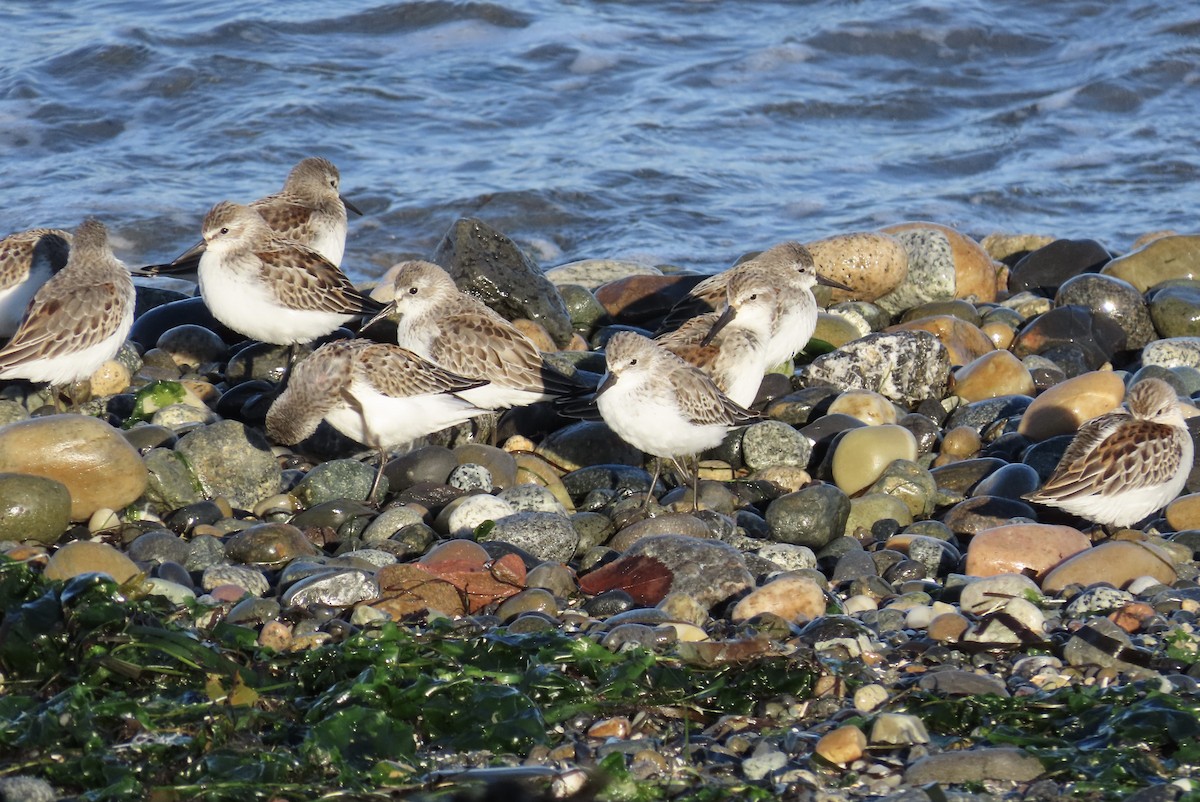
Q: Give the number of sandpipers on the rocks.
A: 10